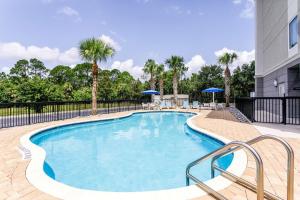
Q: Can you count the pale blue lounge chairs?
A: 4